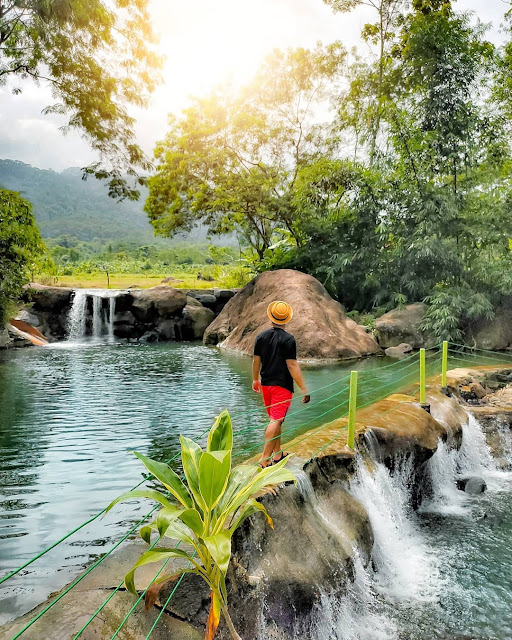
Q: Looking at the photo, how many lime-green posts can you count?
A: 3